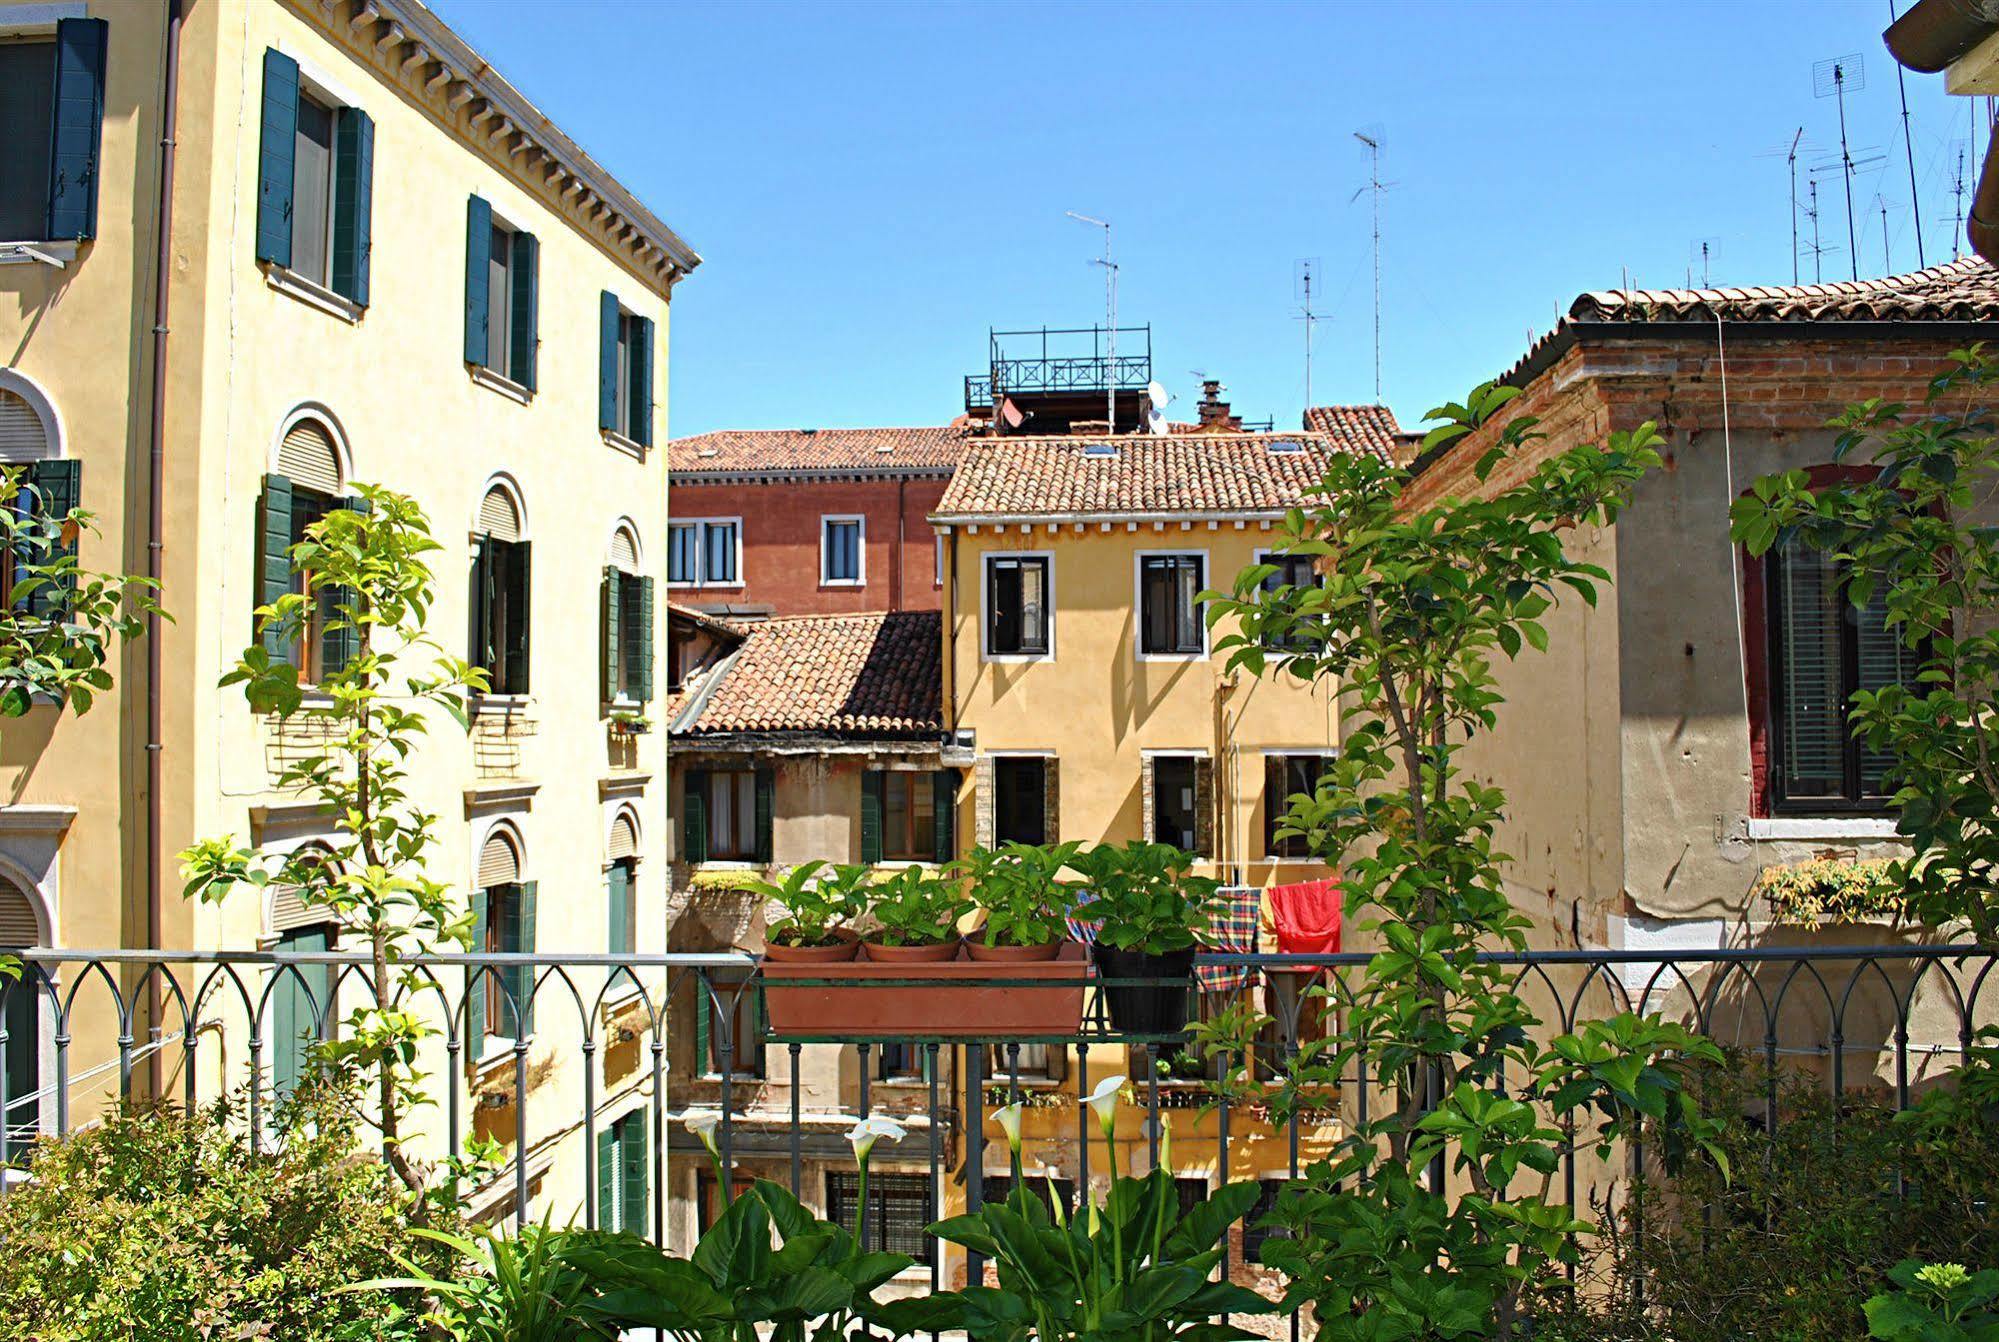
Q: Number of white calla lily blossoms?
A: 4